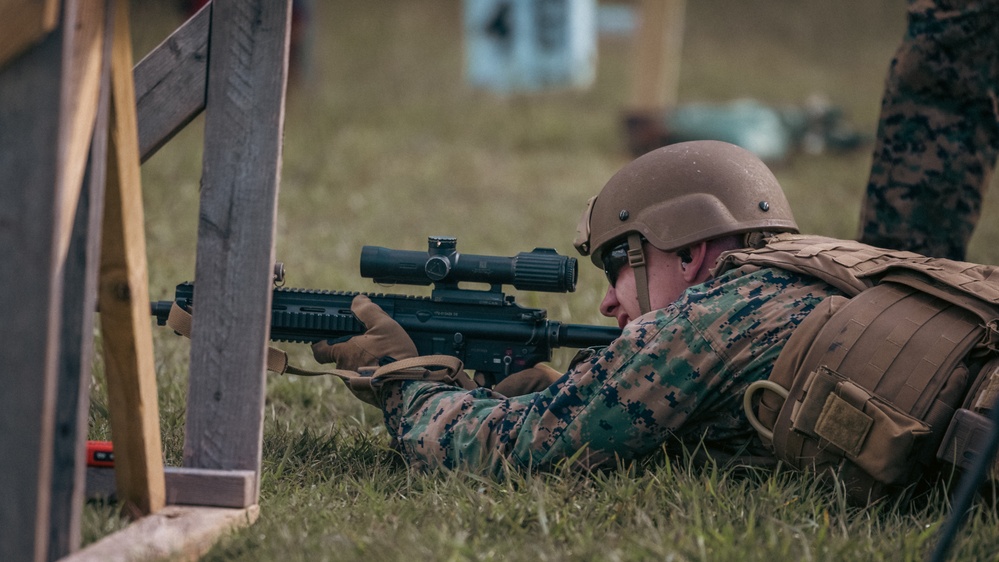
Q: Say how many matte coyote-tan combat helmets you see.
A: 1